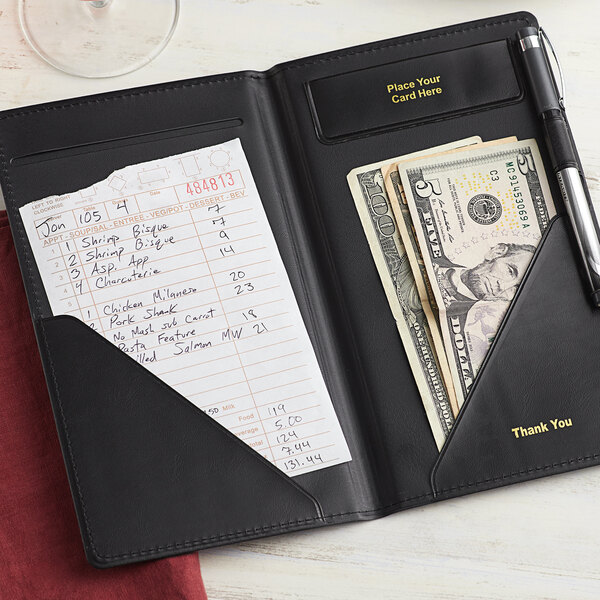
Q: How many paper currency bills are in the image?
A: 3